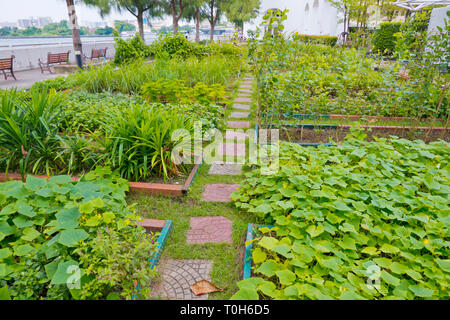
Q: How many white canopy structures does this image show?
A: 1